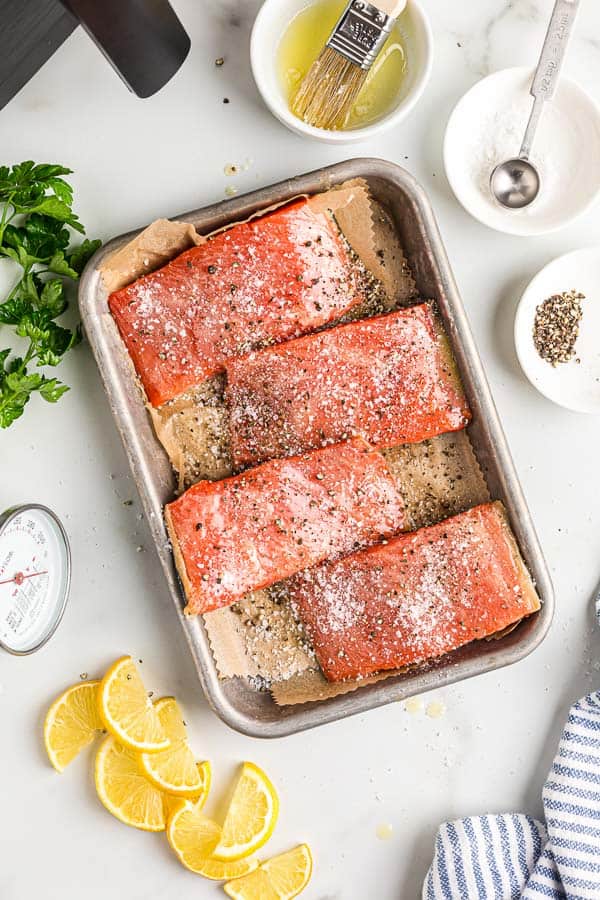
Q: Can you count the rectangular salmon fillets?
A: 4